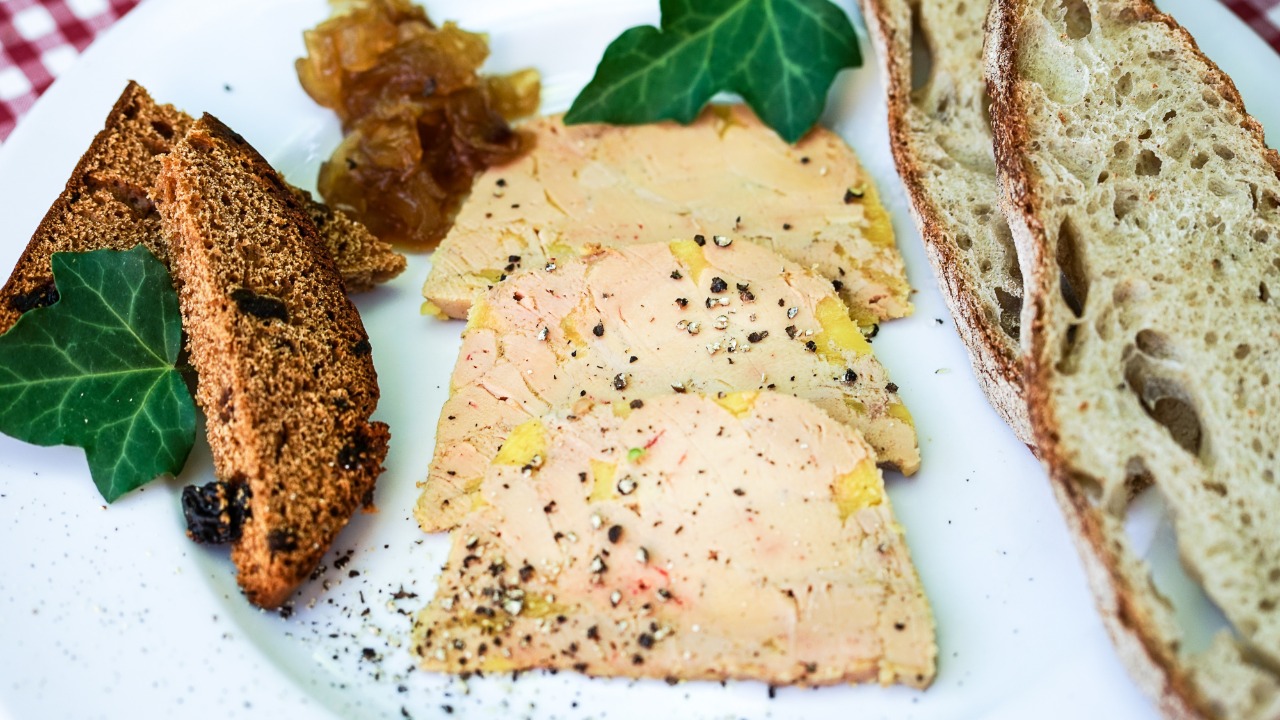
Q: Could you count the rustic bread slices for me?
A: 2